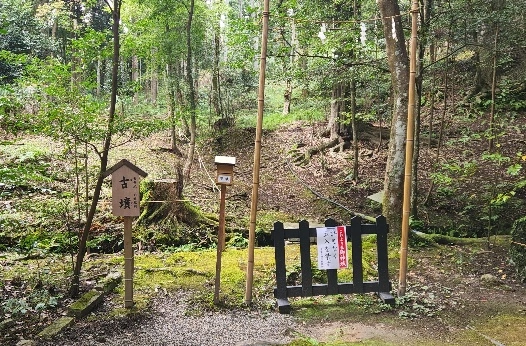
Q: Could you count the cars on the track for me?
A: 0